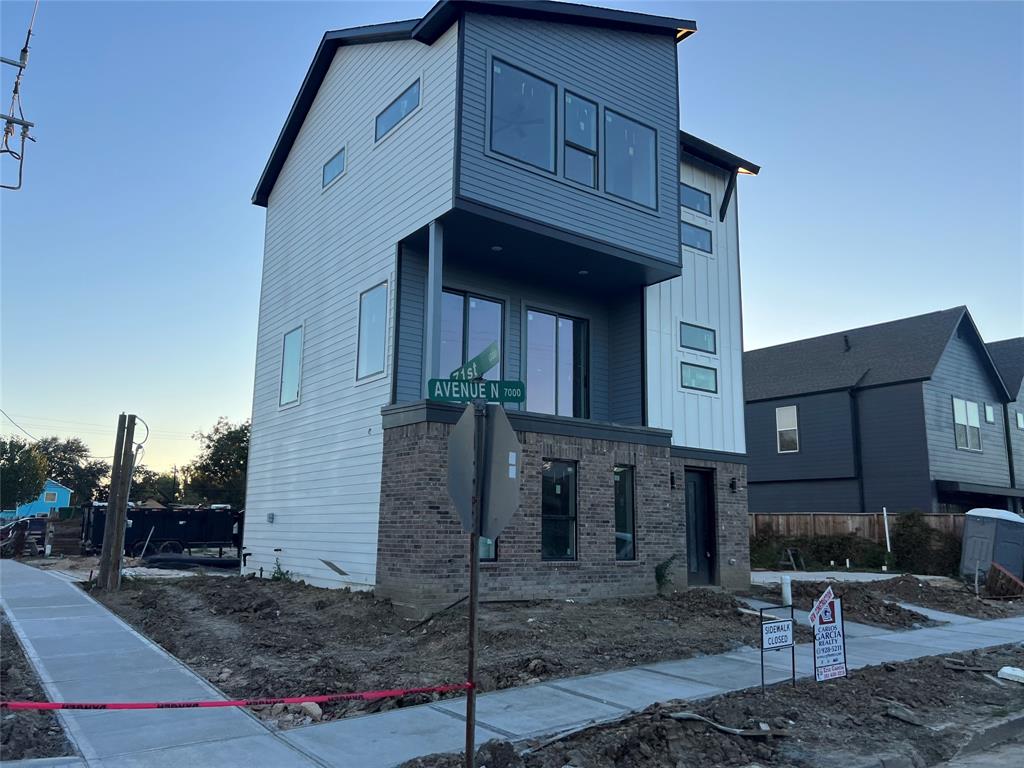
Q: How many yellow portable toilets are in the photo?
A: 0